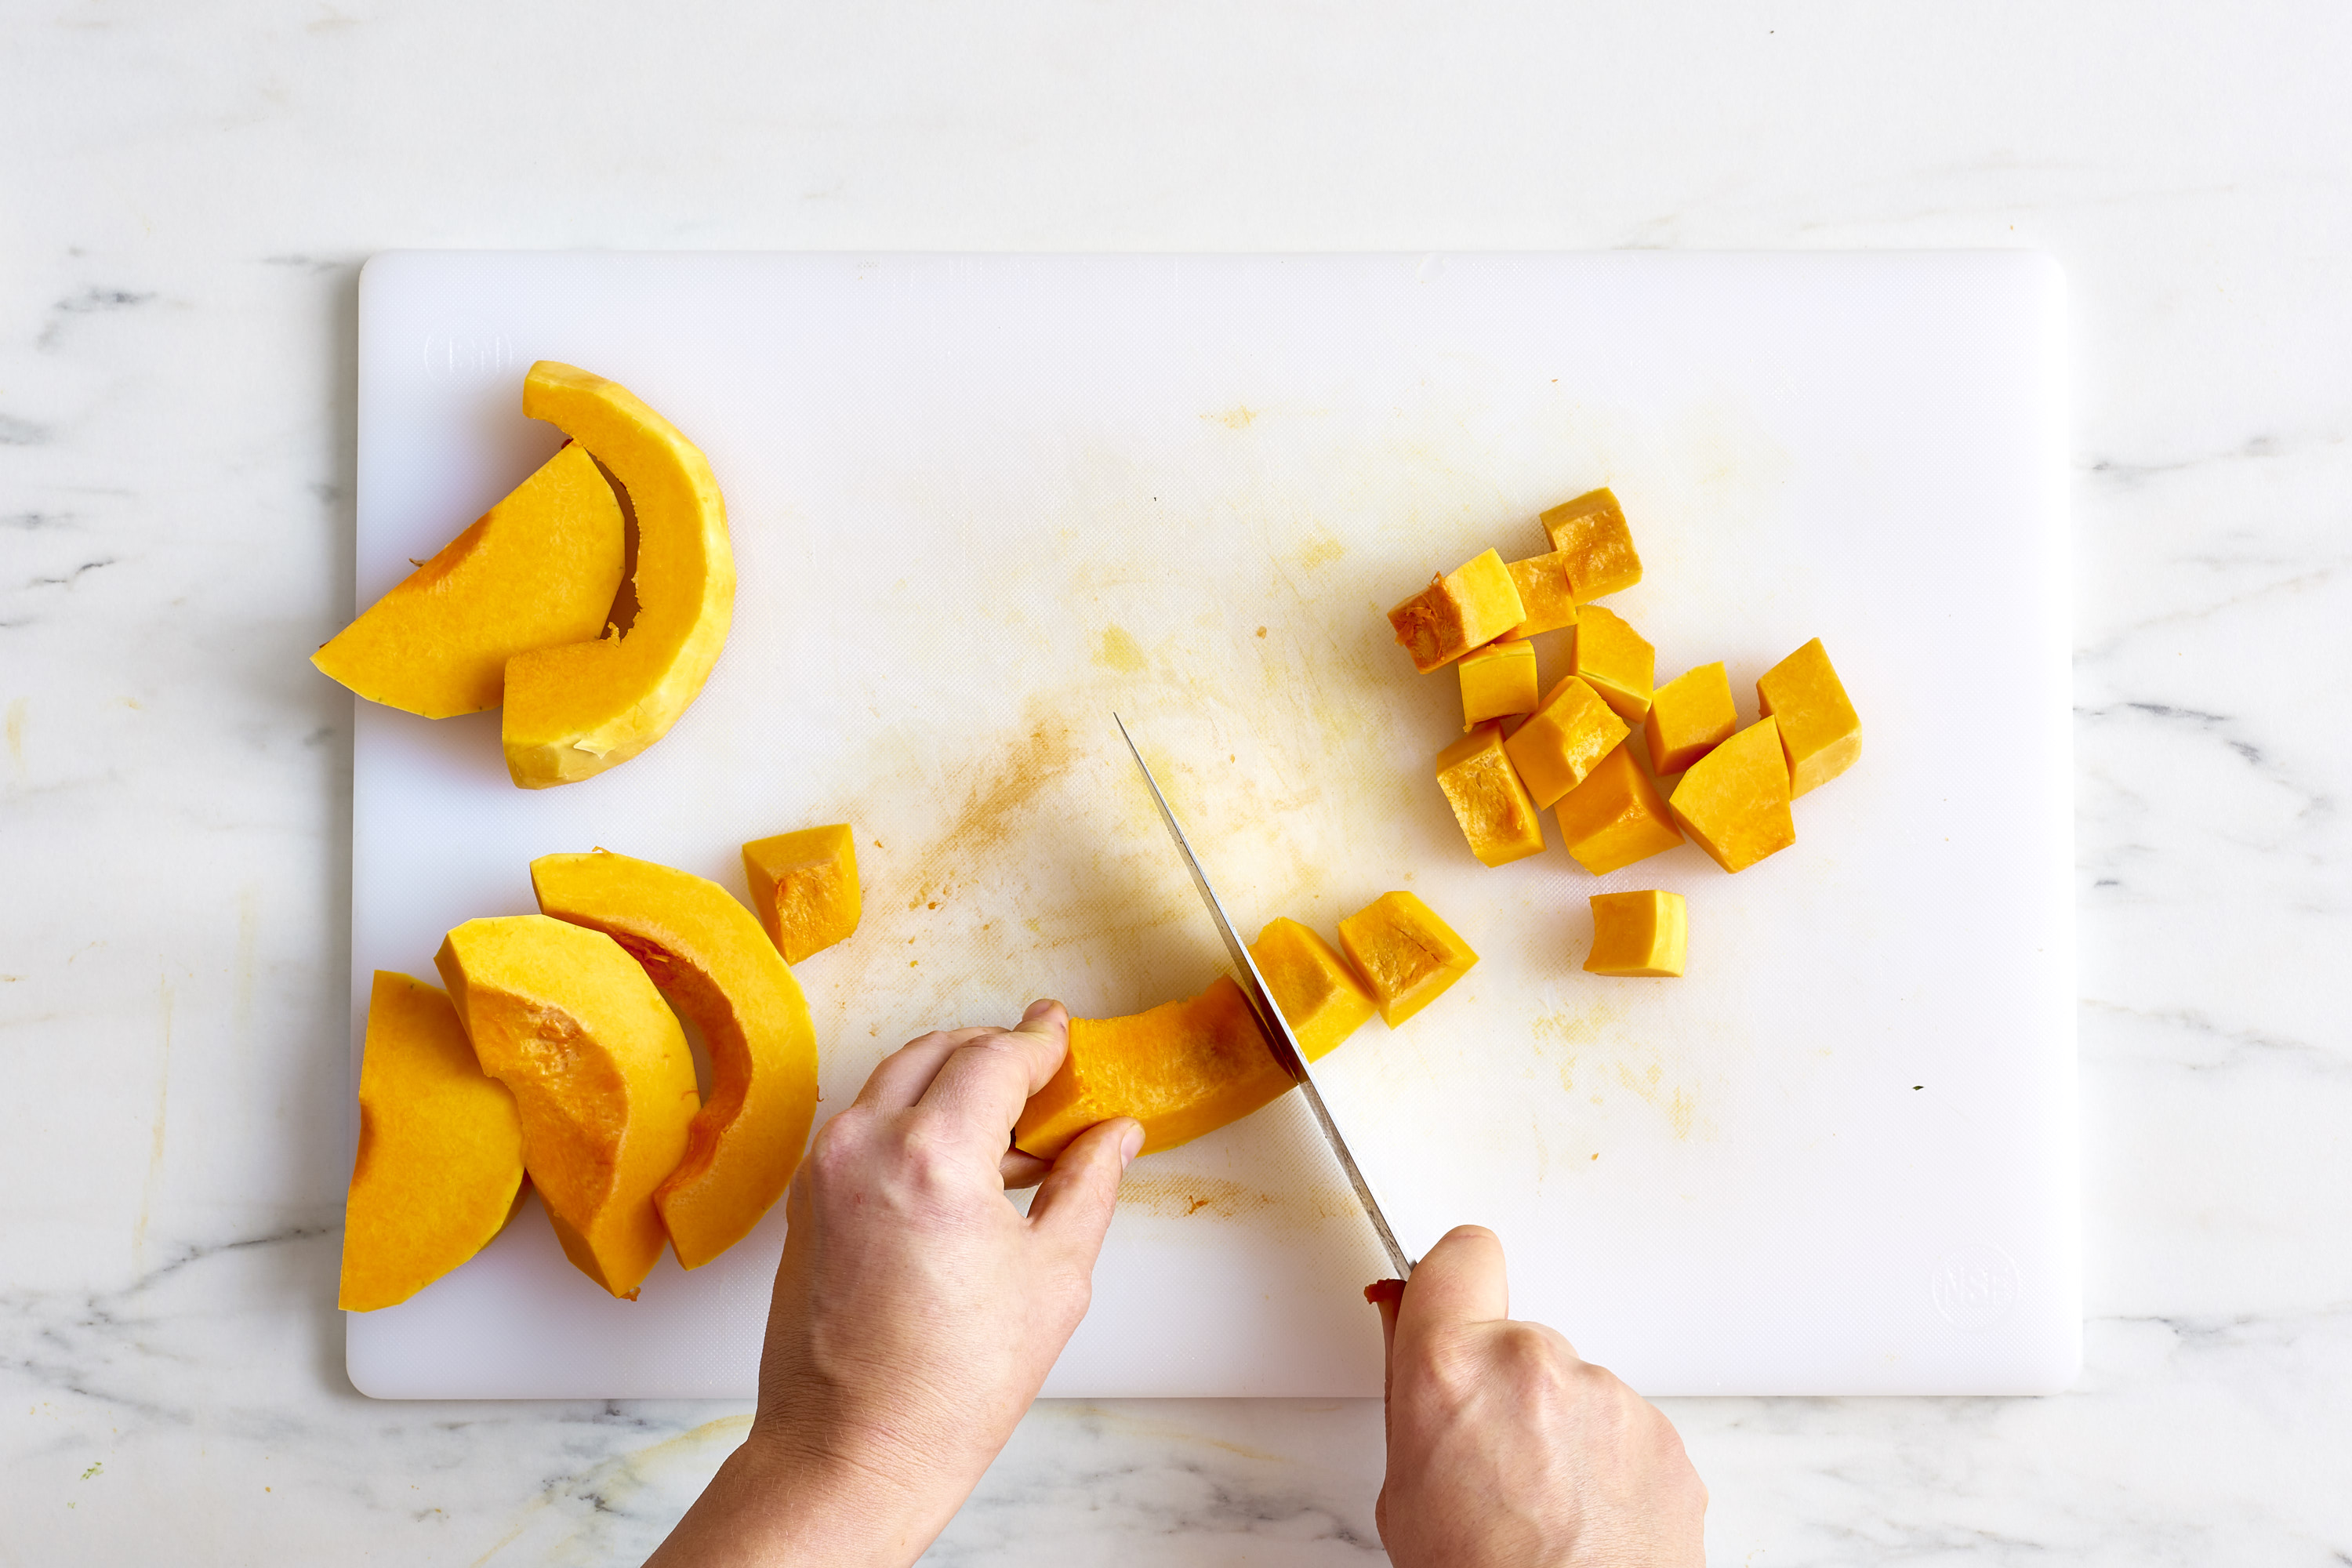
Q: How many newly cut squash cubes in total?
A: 15